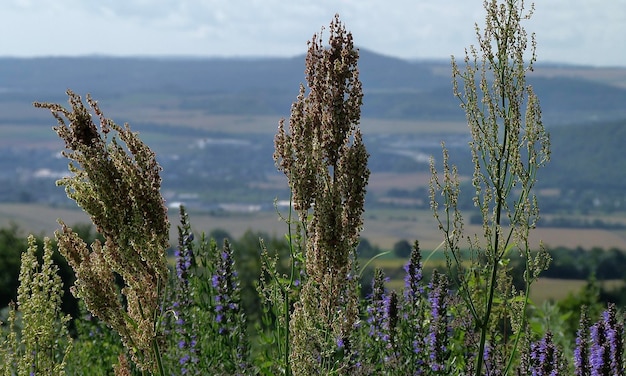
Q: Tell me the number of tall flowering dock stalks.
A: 3